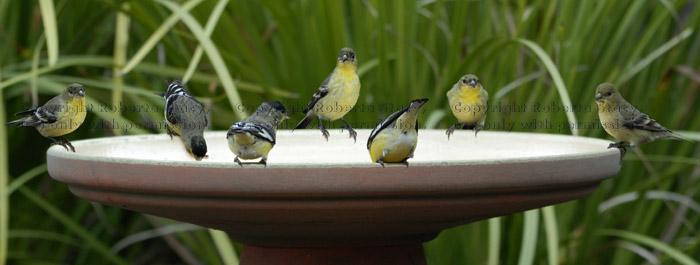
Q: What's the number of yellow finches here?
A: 7